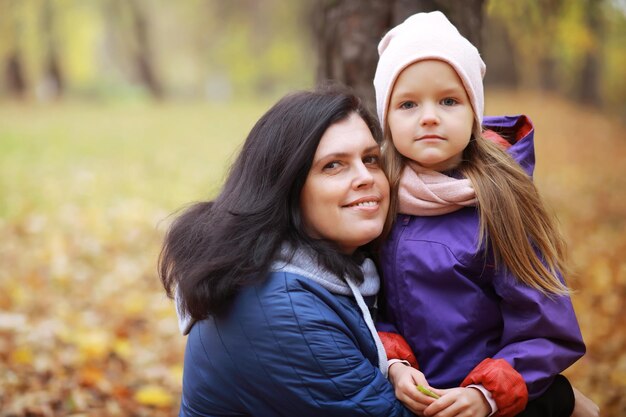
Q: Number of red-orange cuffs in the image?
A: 2